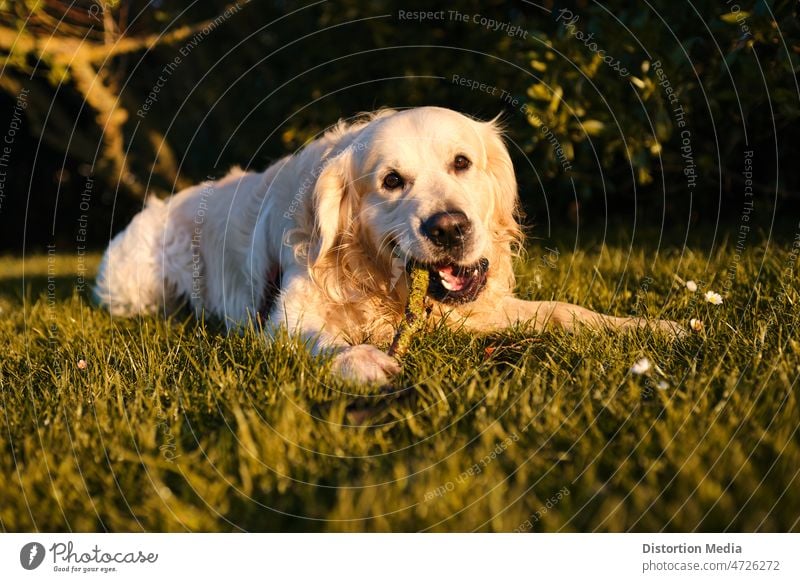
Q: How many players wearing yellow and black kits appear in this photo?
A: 0